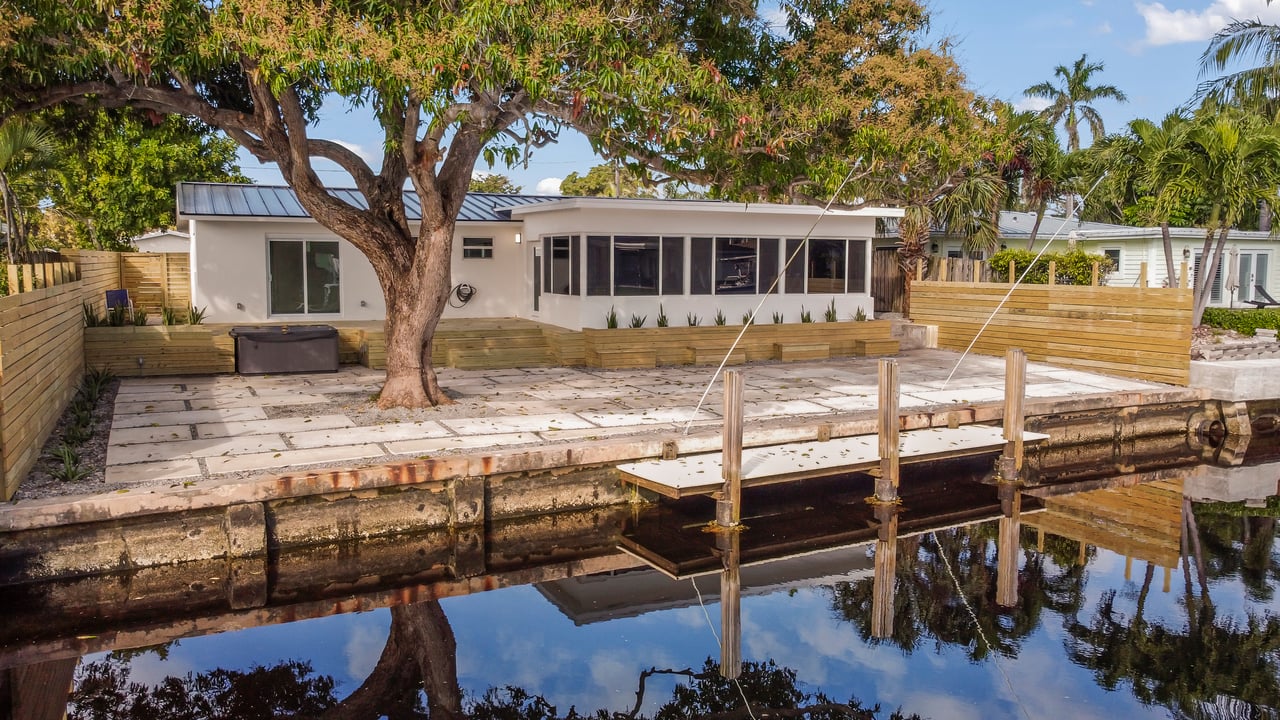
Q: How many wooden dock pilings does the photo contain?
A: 3